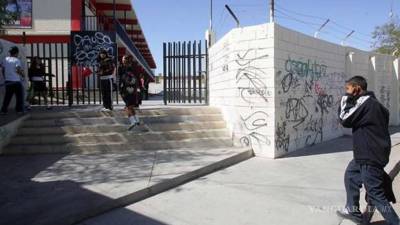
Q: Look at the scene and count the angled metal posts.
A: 3